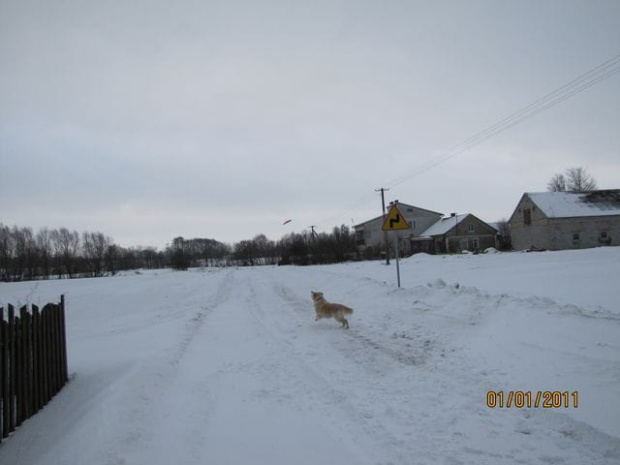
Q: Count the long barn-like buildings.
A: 1